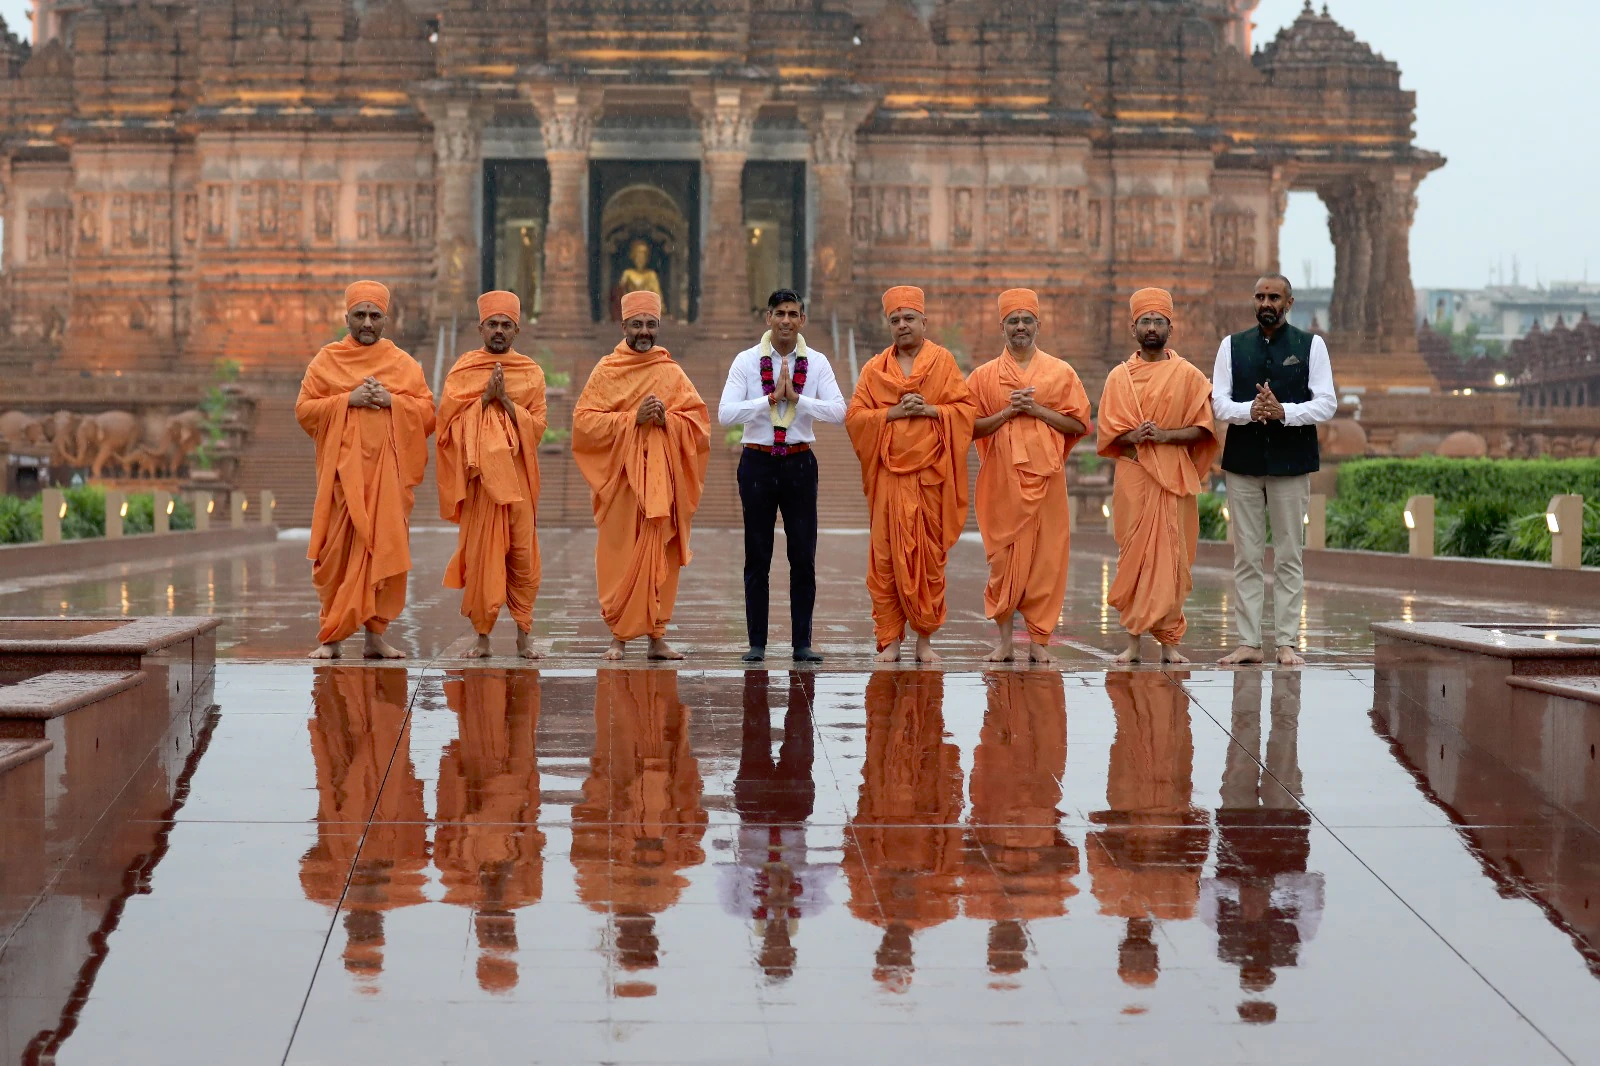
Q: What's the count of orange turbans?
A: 6